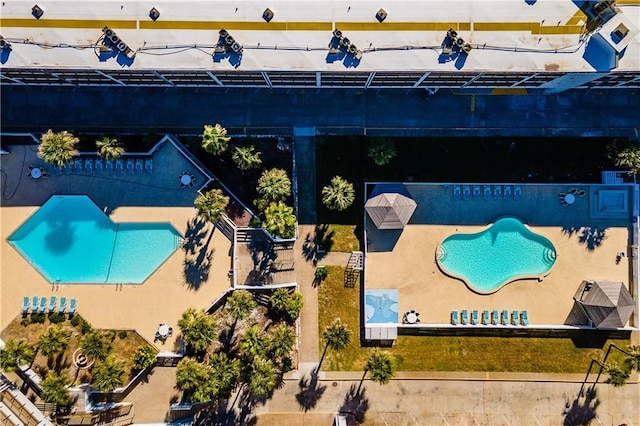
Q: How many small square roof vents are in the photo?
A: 4